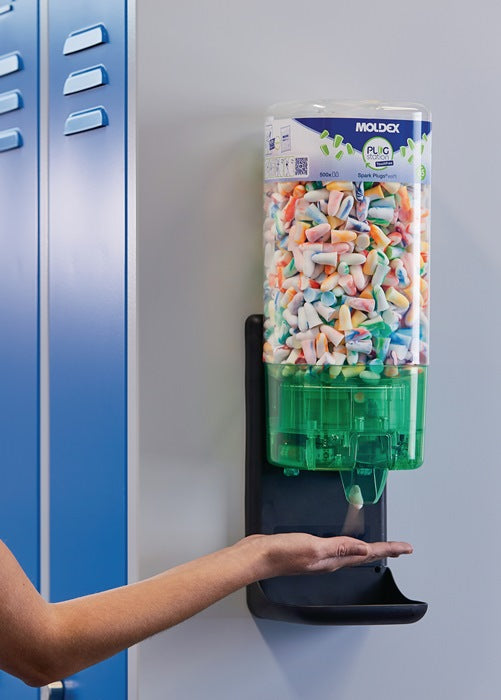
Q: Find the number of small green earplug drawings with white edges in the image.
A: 10